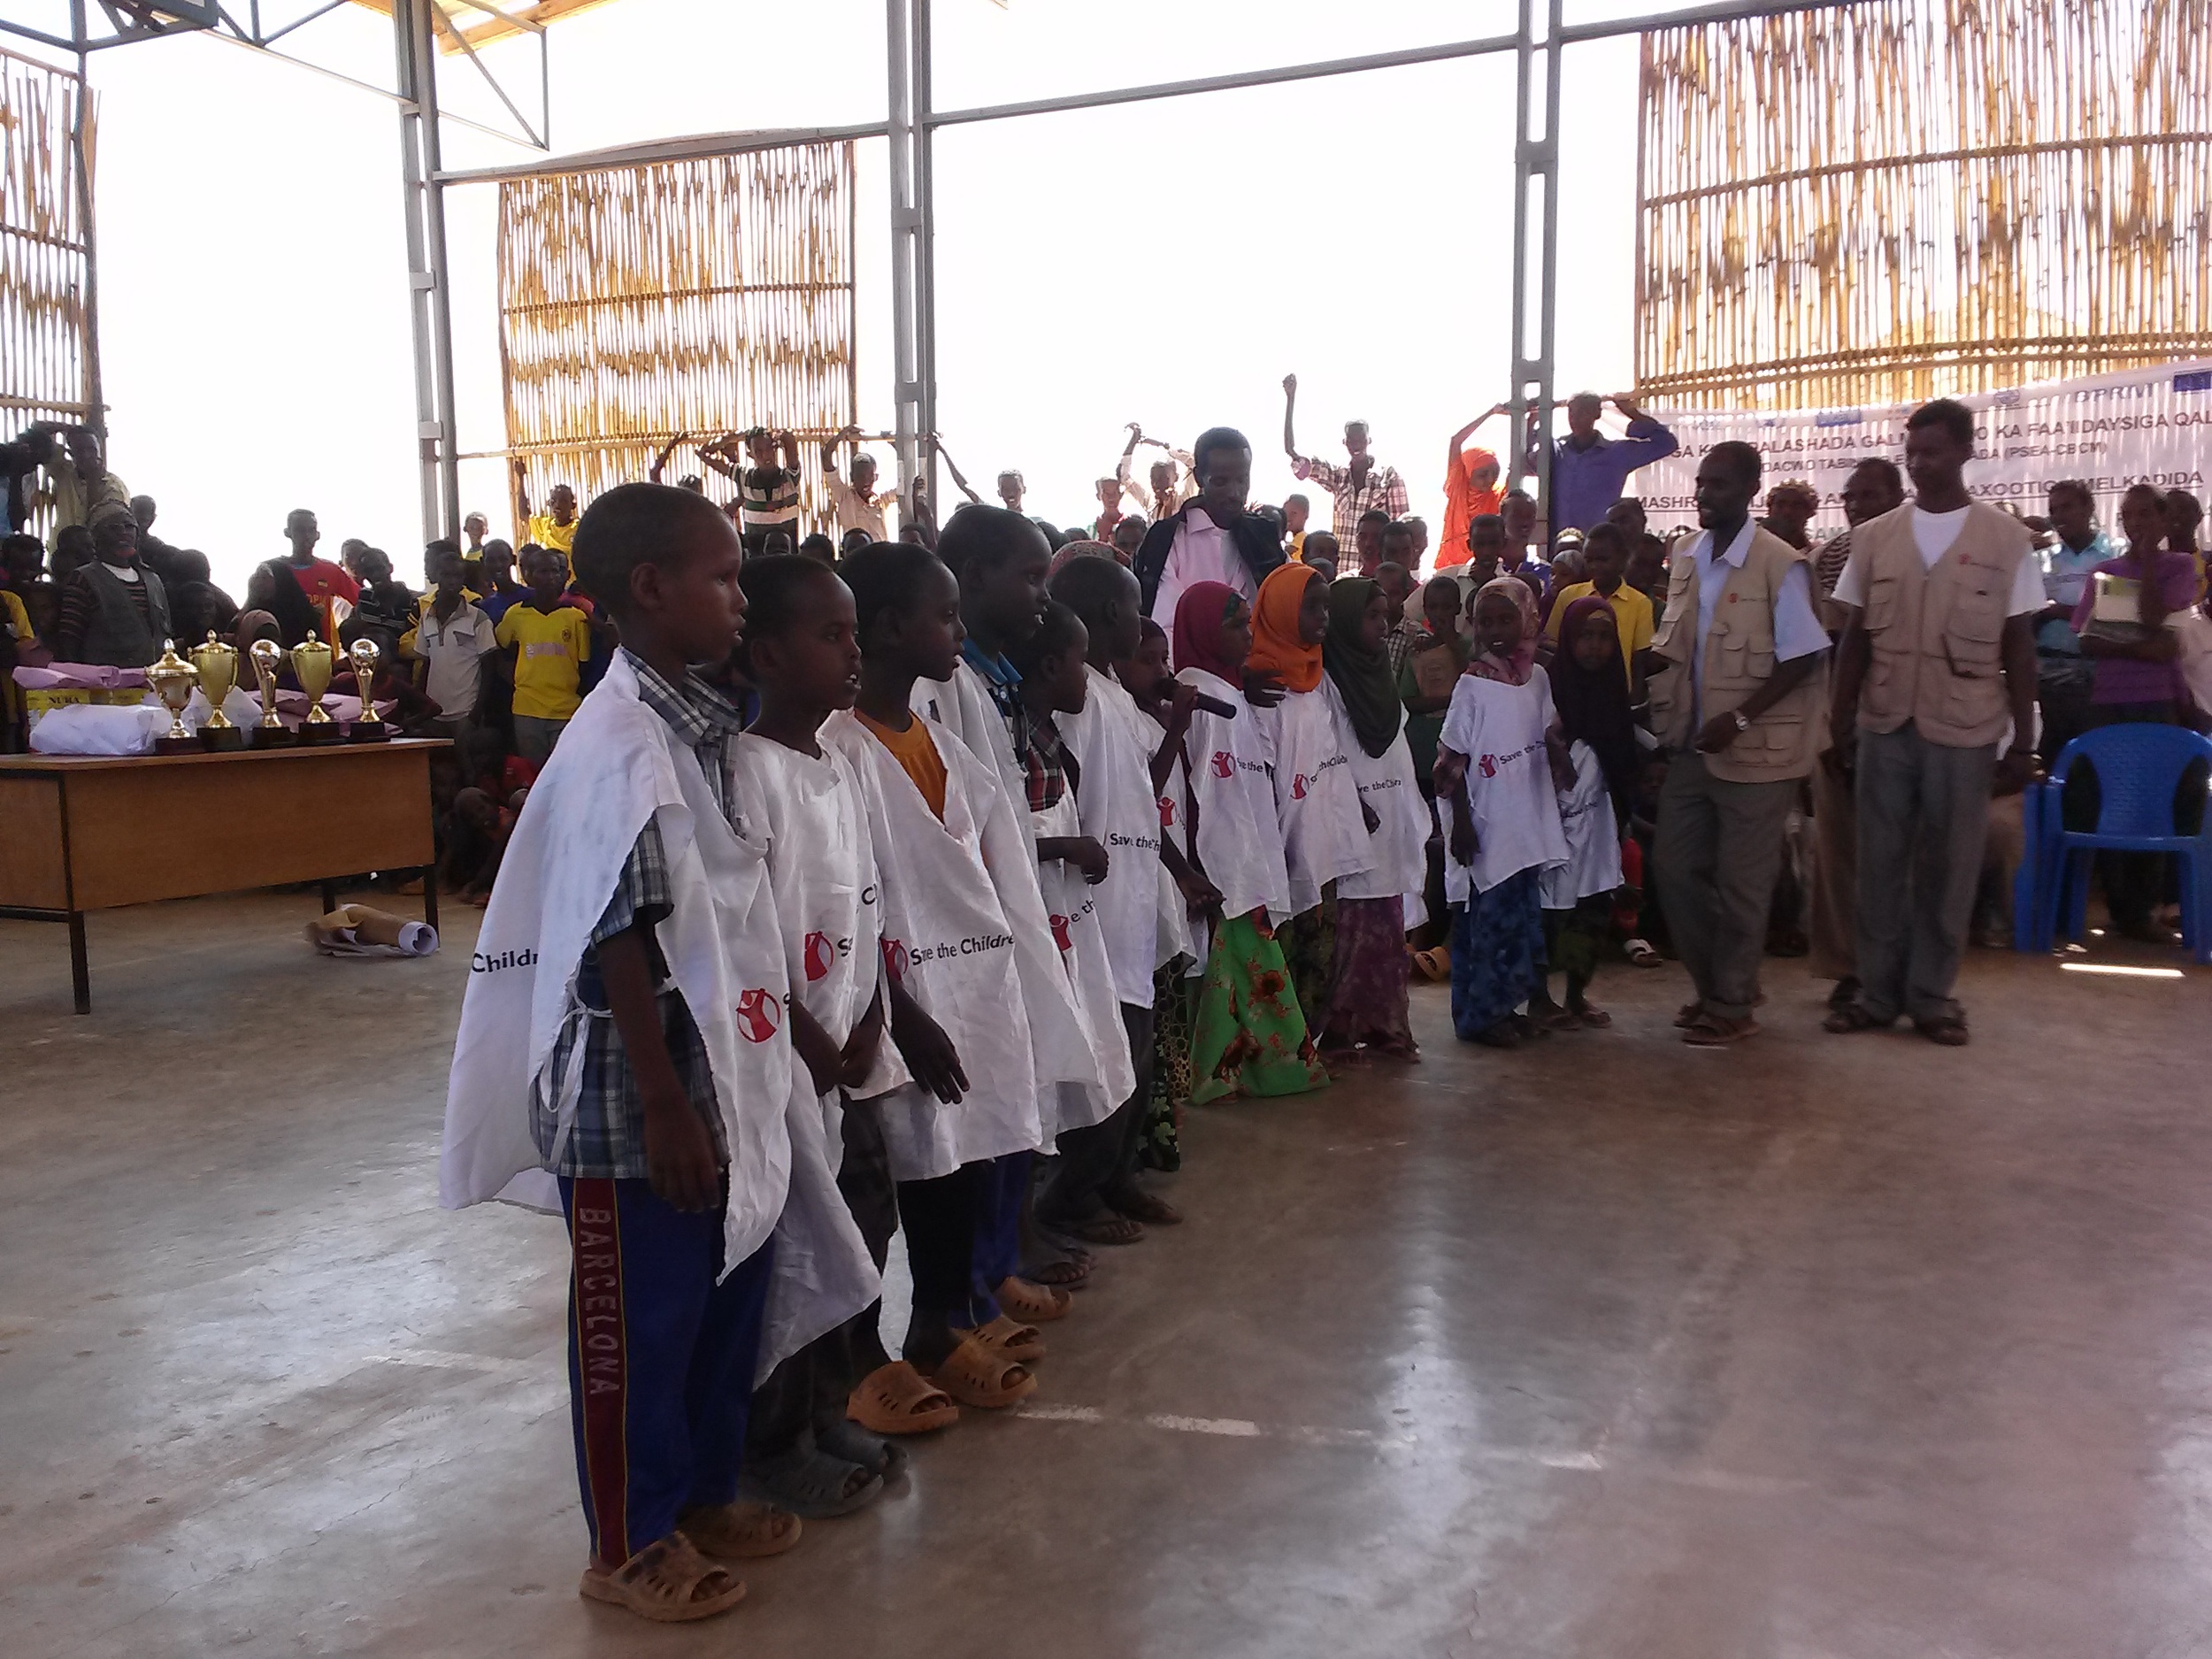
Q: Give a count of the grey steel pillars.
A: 3